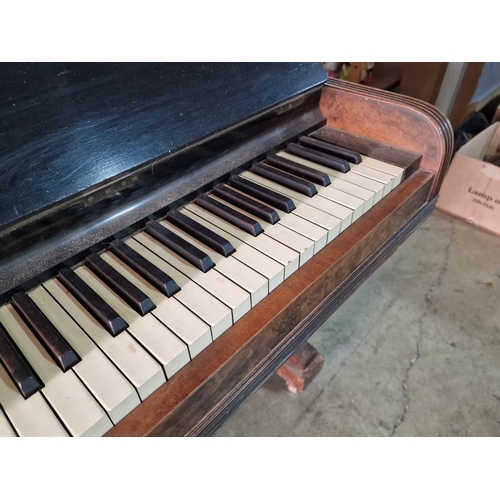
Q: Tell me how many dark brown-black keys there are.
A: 14